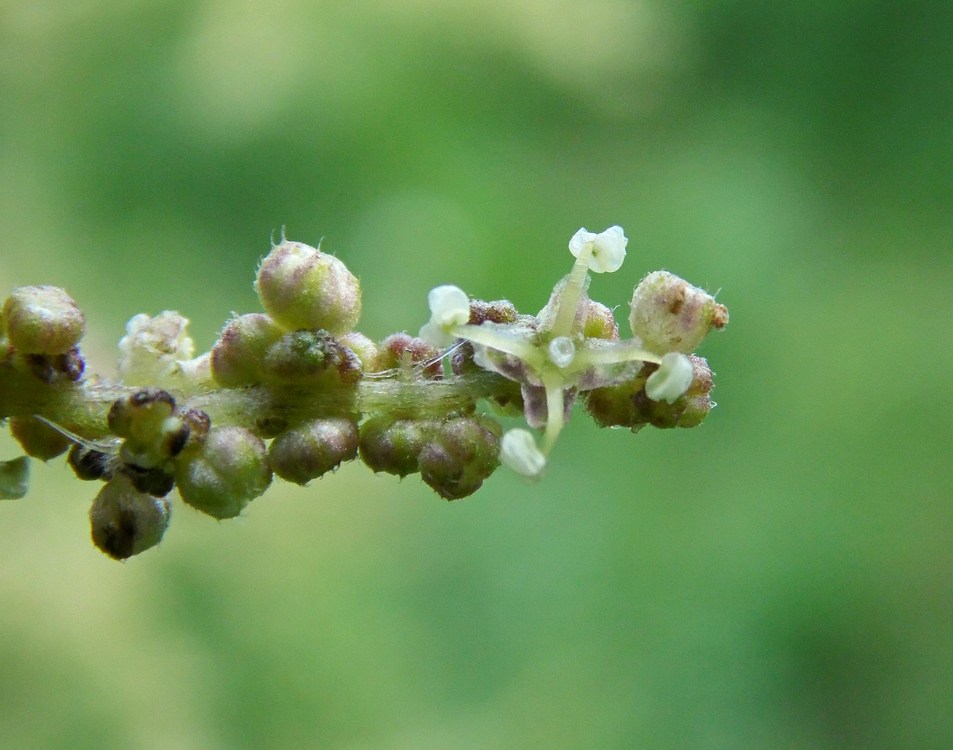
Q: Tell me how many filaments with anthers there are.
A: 4